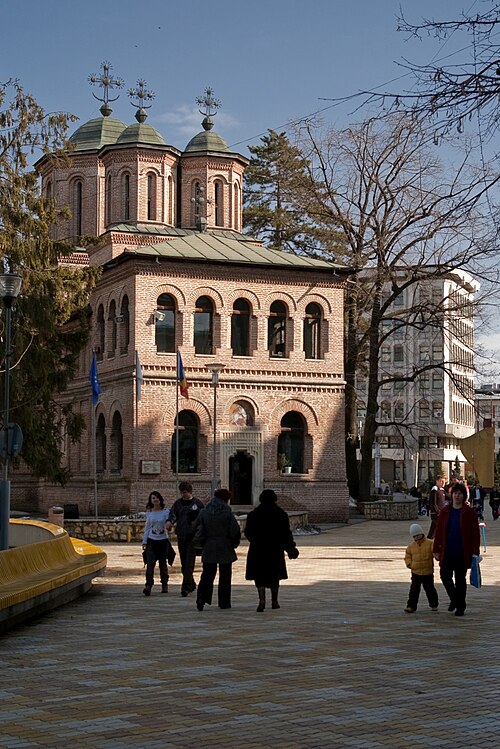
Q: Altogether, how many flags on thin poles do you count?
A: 3